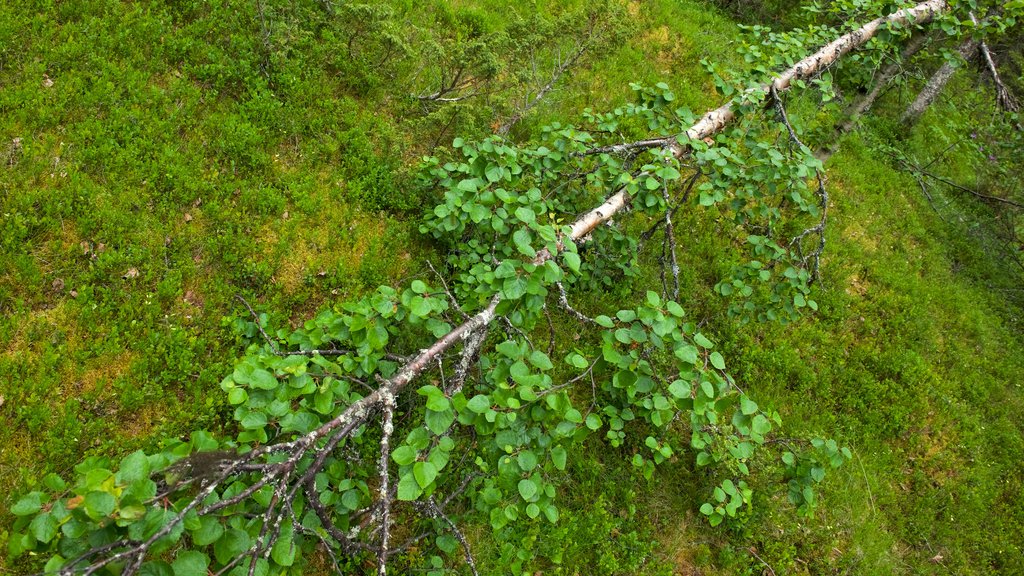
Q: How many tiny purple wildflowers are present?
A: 3